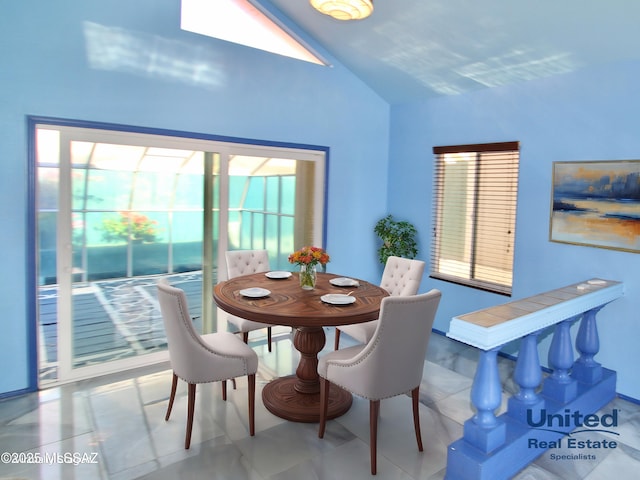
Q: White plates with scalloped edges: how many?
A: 4